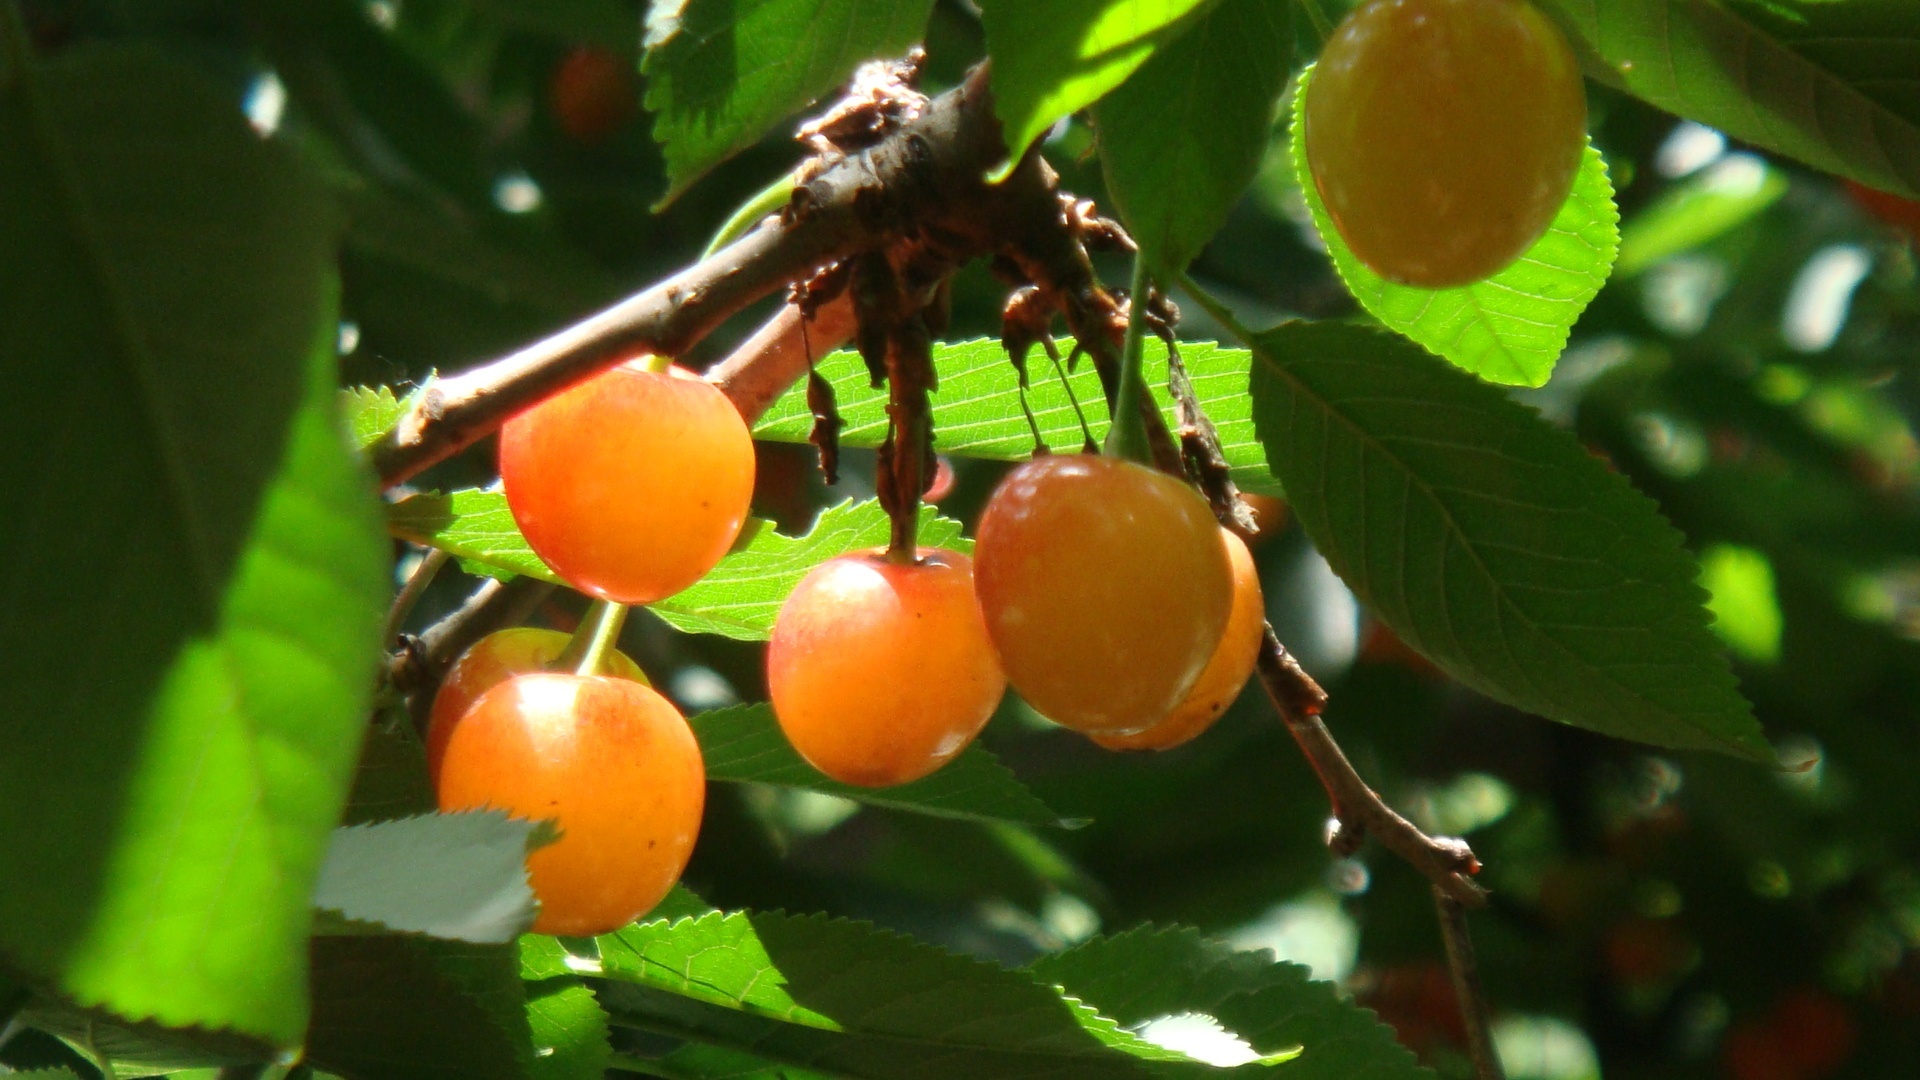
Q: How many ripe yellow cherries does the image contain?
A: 7